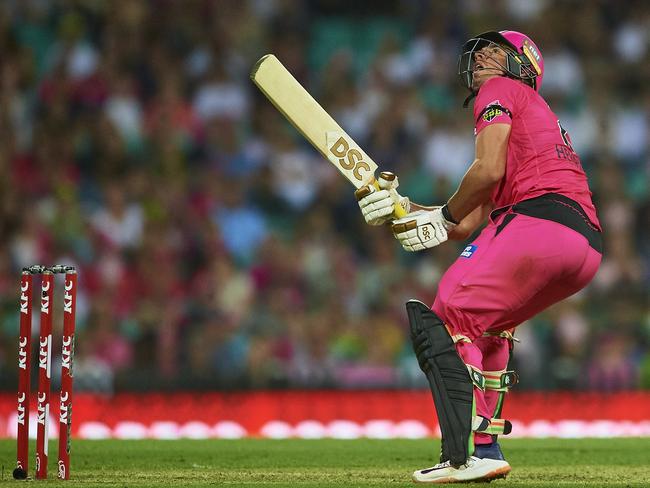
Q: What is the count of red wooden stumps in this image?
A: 3